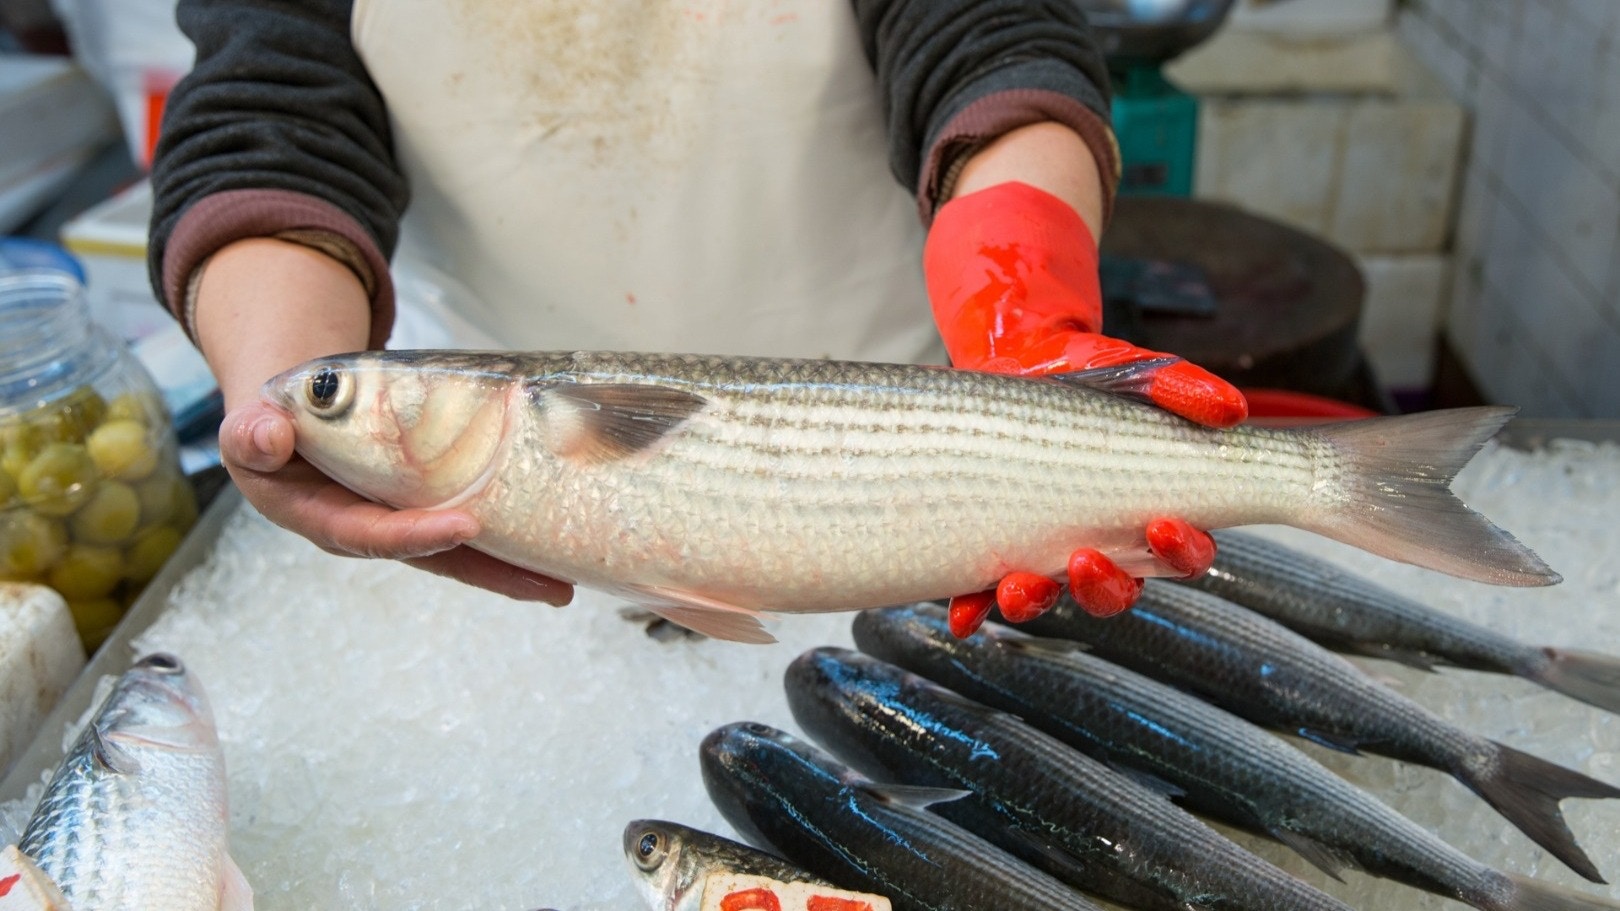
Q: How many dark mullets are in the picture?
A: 5